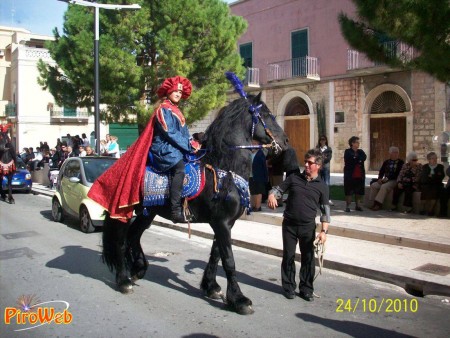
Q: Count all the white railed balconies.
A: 3